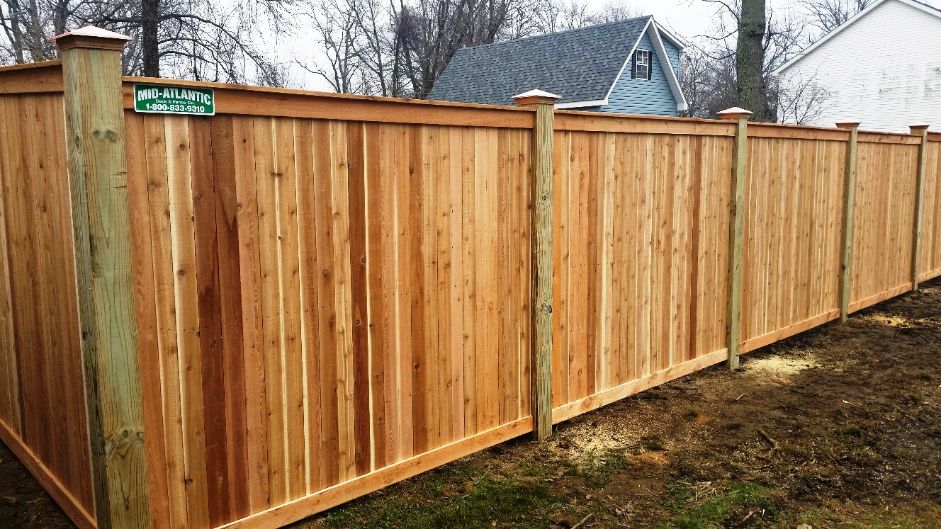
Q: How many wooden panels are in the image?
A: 6